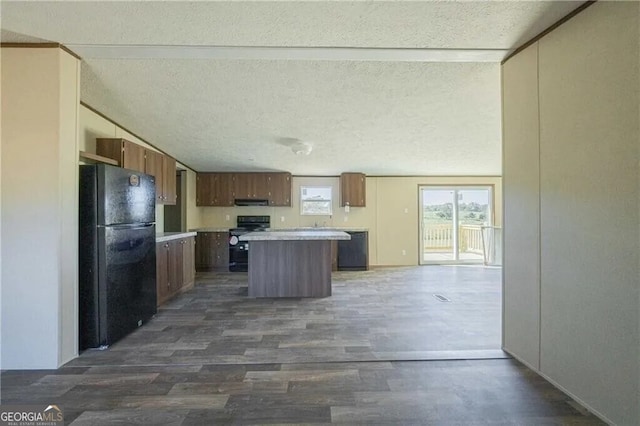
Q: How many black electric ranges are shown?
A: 1